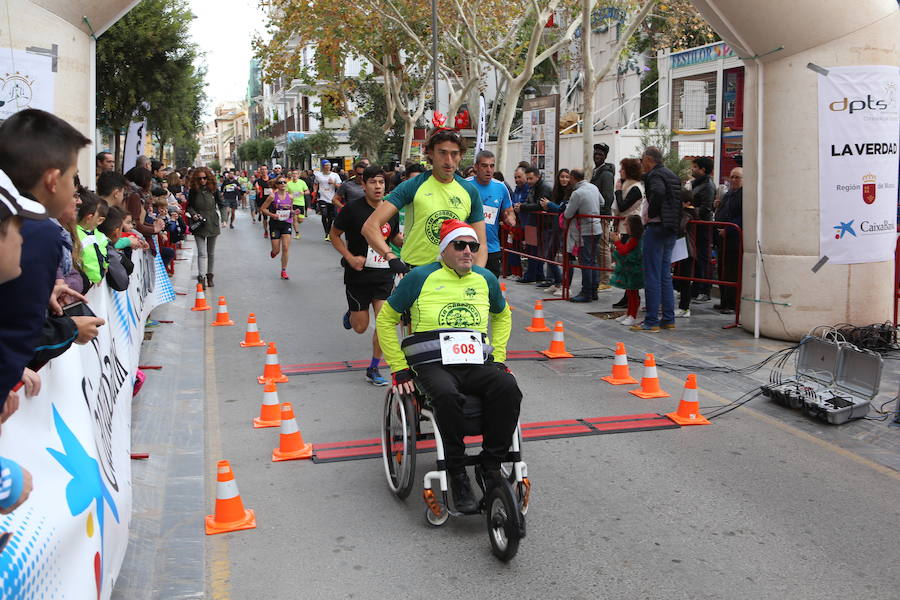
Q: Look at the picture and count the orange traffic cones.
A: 13